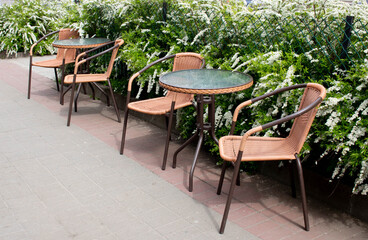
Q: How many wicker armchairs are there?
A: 4